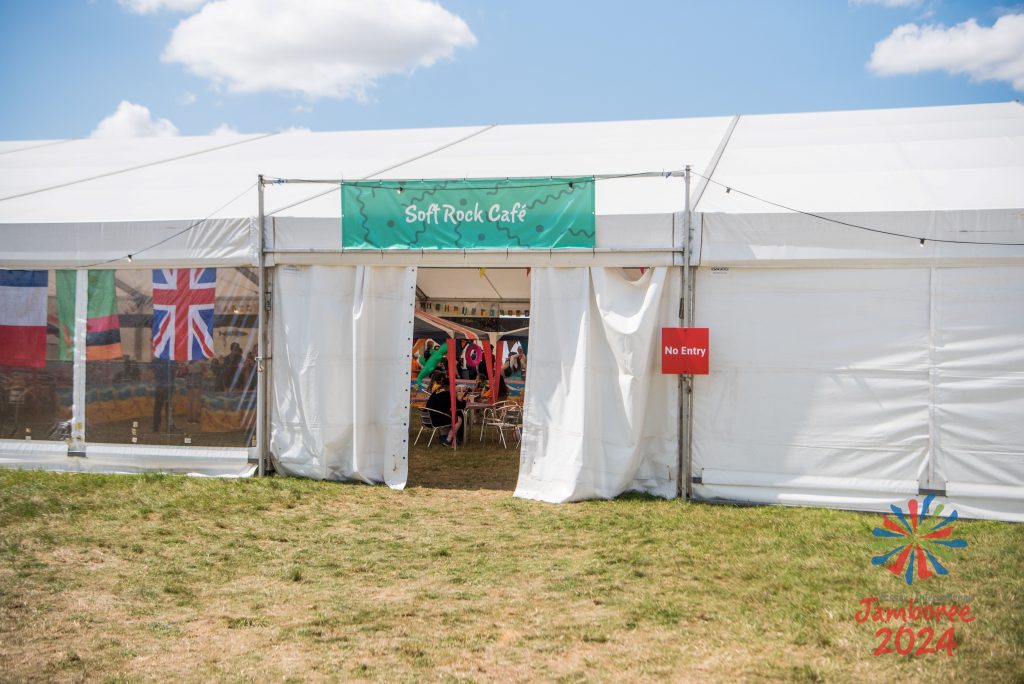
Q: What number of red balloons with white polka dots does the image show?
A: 0